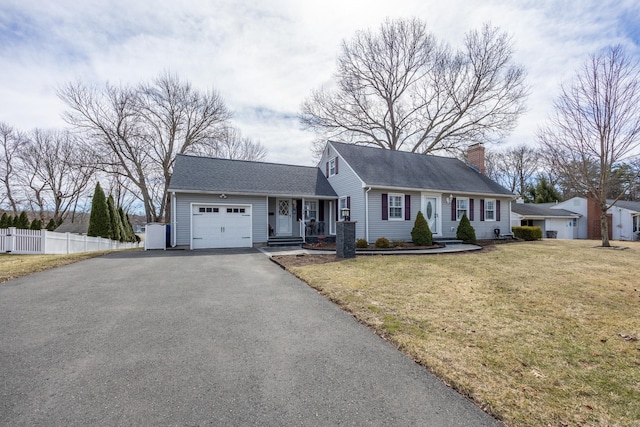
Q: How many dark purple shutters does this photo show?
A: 12